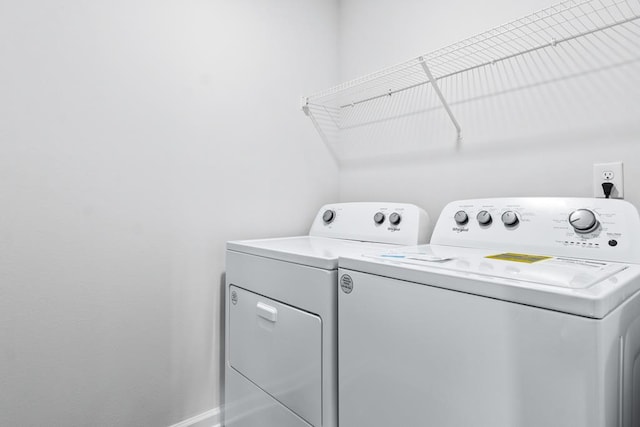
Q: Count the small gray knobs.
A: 6